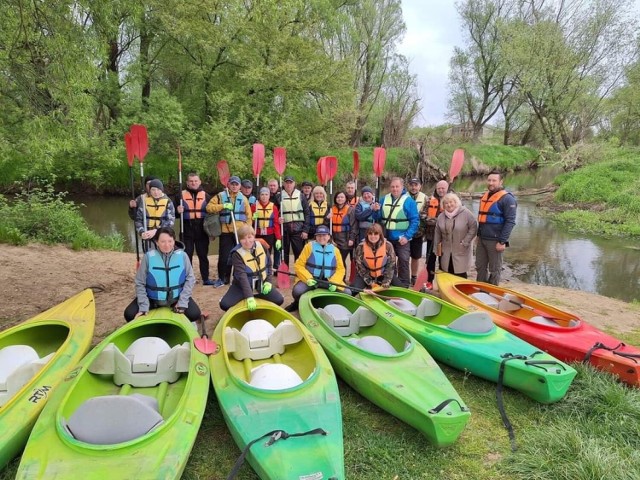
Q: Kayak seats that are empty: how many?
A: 11